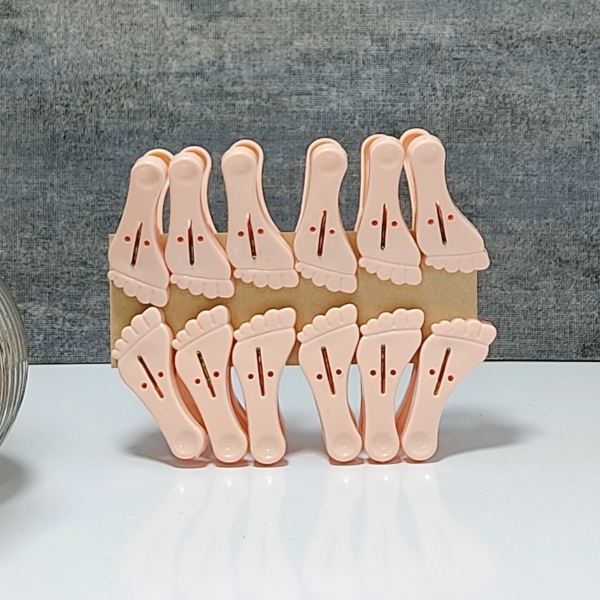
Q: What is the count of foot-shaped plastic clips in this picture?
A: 12